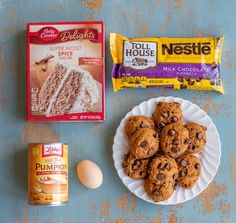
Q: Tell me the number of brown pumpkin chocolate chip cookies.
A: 9